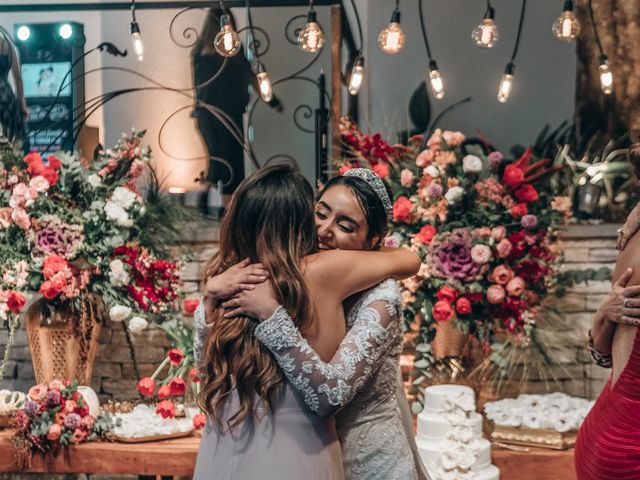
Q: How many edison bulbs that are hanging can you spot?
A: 11